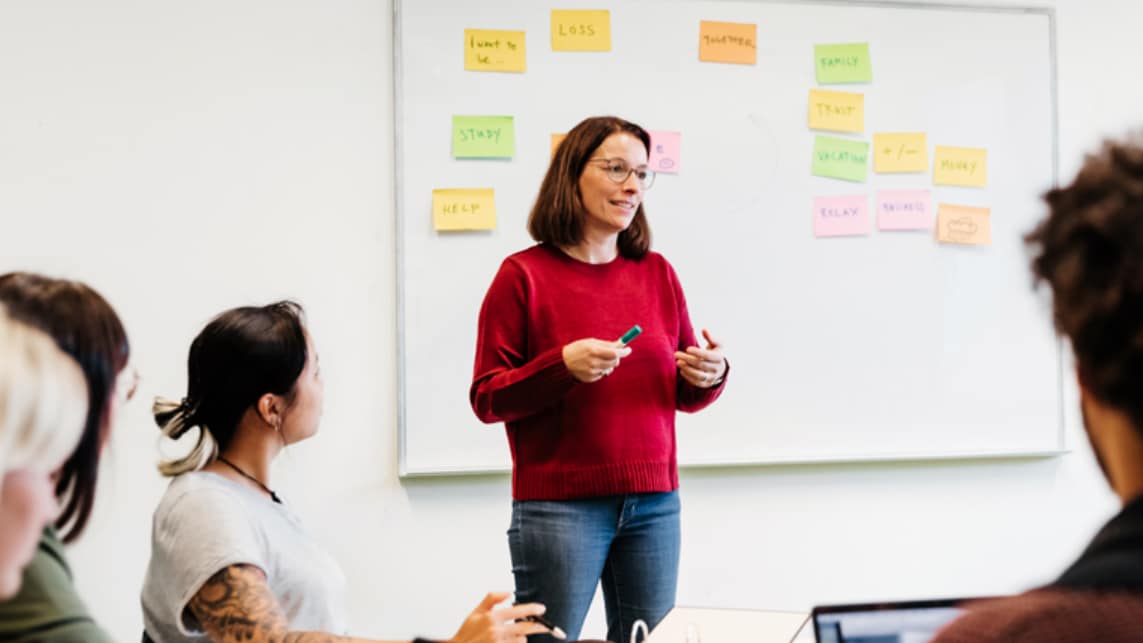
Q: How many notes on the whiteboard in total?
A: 15